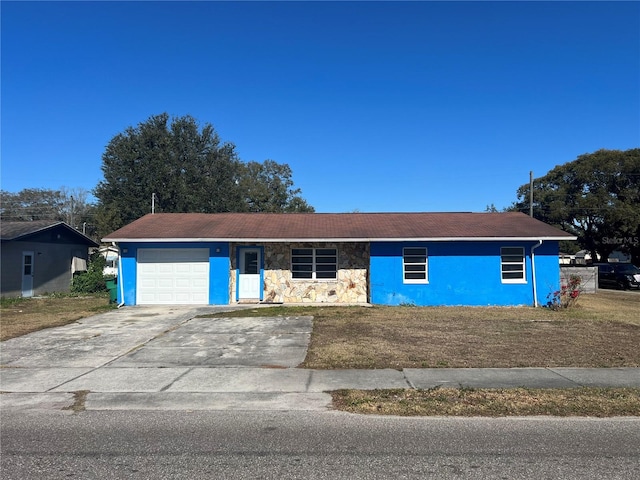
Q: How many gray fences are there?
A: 1